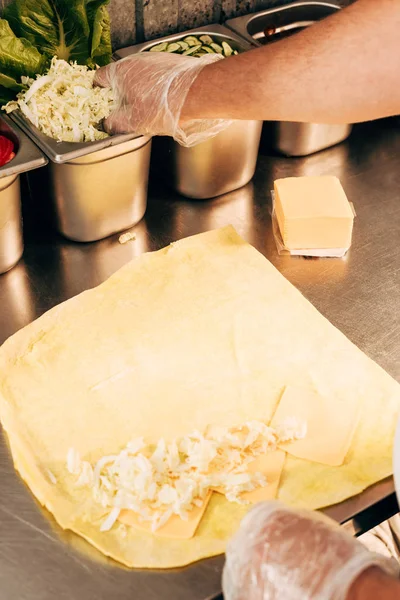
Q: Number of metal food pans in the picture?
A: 4